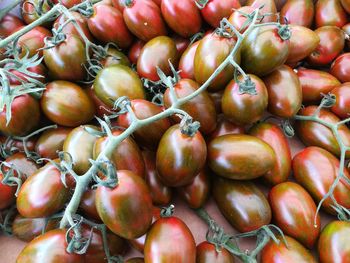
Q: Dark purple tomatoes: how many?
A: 0